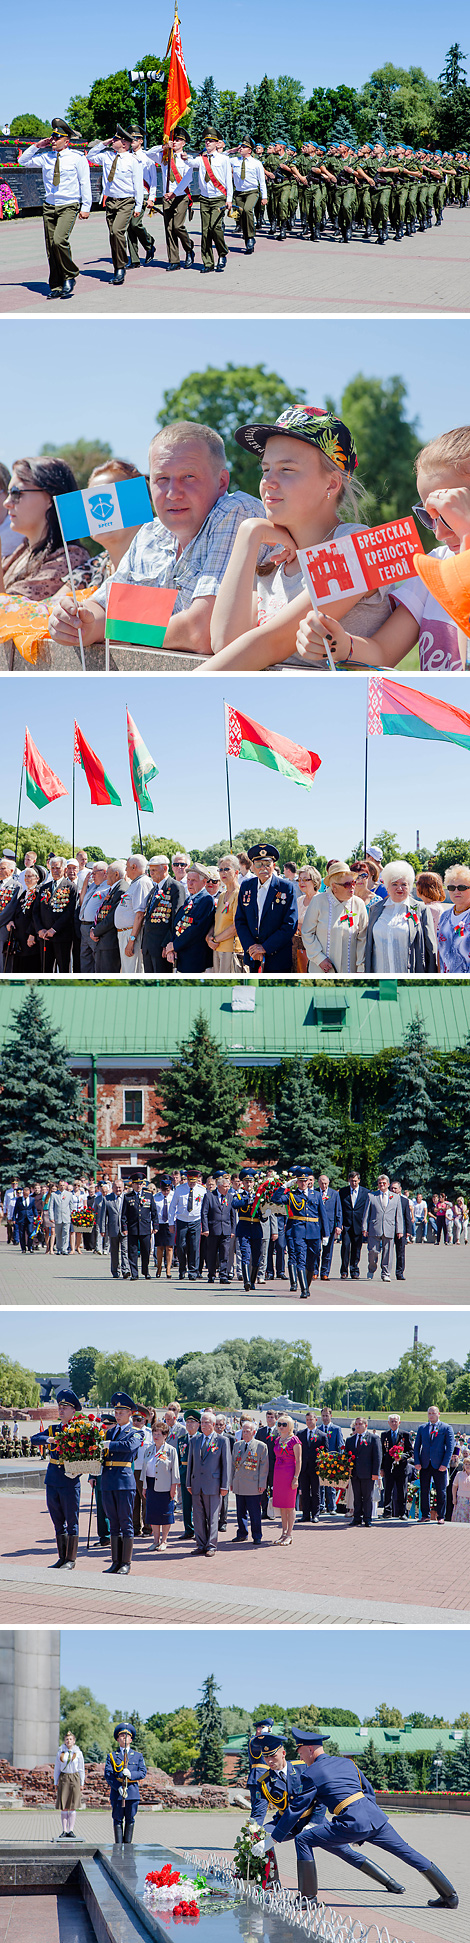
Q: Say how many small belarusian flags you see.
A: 1